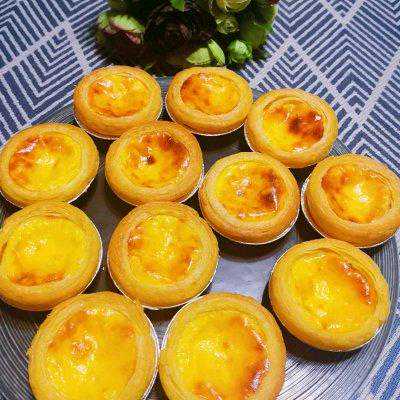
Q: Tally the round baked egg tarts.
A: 12